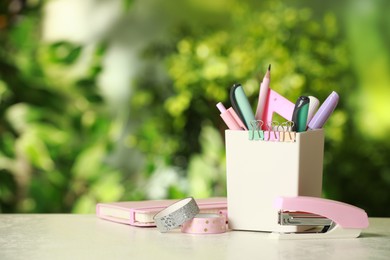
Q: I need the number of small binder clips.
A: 3